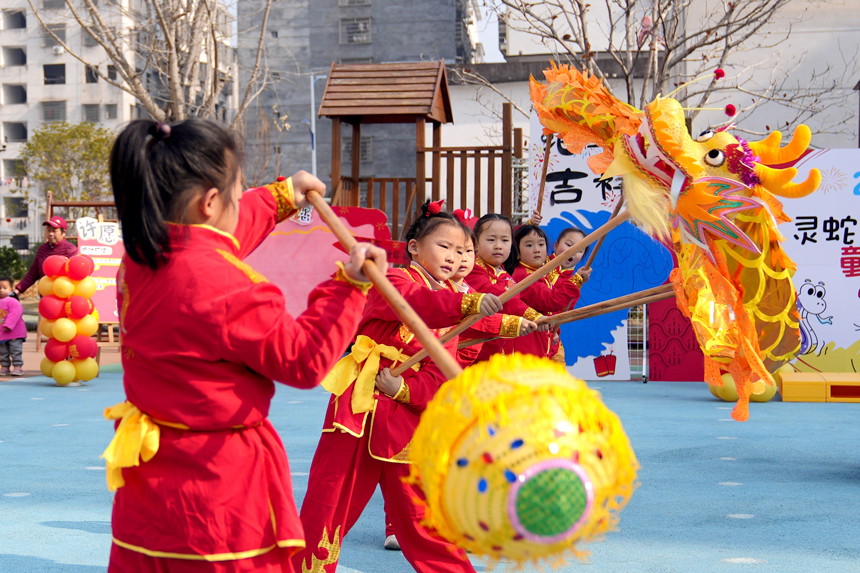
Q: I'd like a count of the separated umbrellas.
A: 0